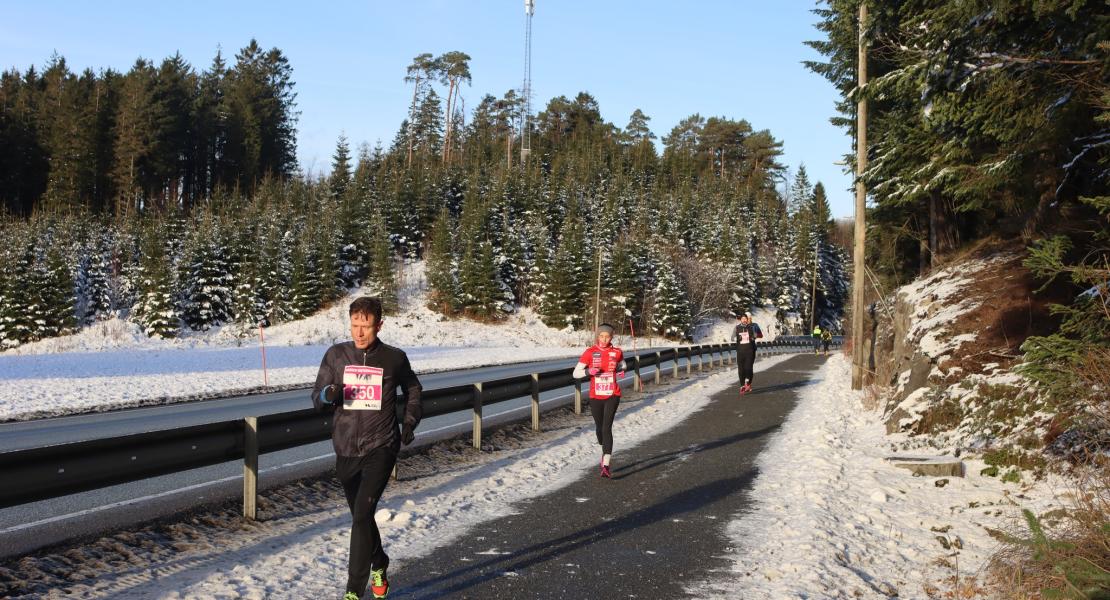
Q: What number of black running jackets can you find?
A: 2